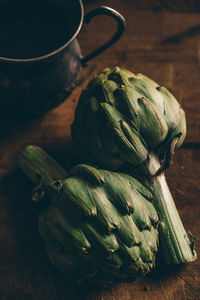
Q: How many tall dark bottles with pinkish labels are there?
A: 0